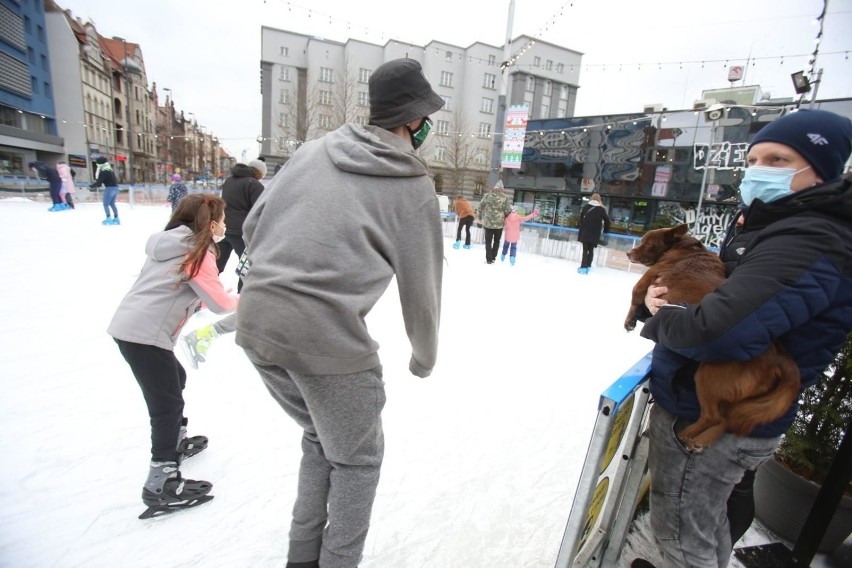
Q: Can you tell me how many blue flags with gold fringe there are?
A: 0